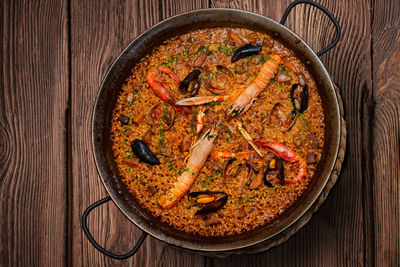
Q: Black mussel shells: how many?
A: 6